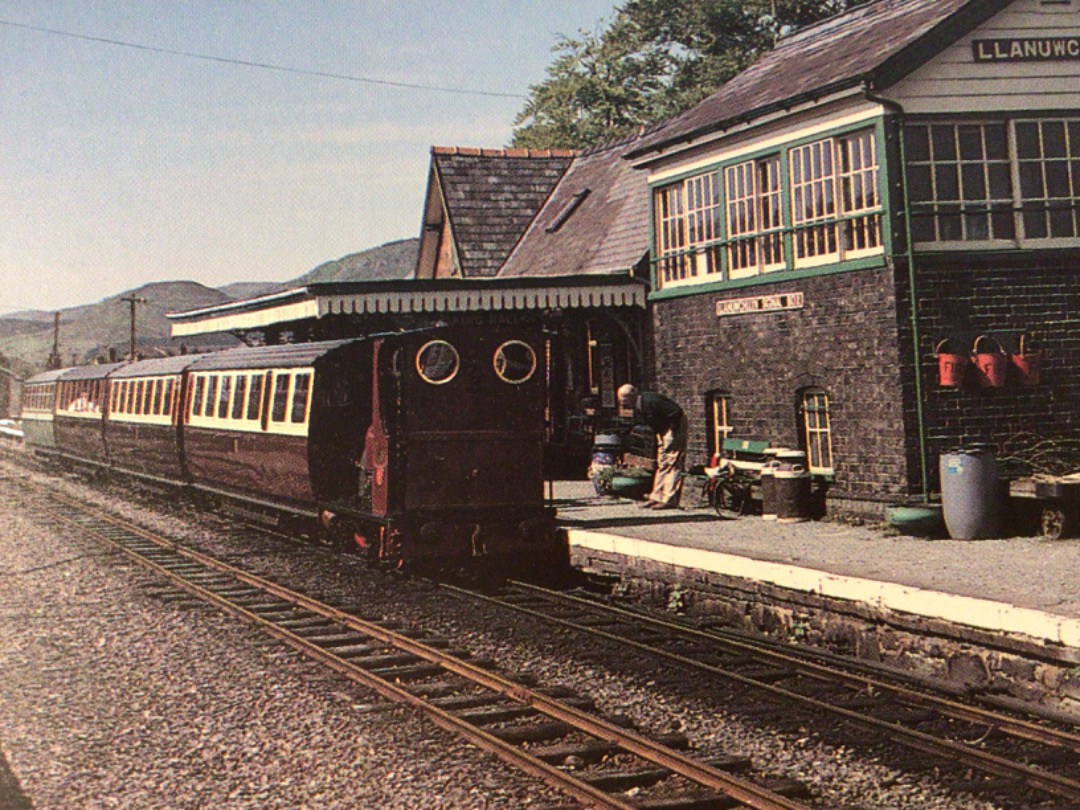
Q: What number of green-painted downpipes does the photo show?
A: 1